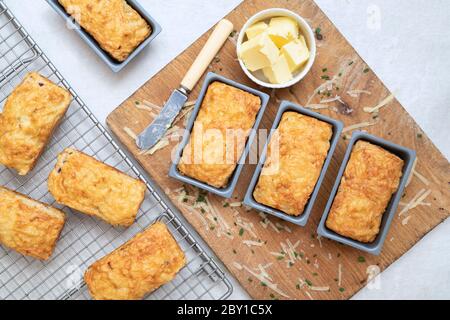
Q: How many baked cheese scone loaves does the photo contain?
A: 8